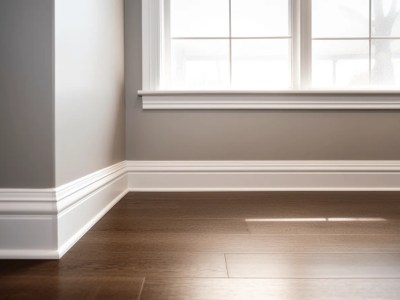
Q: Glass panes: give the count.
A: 8